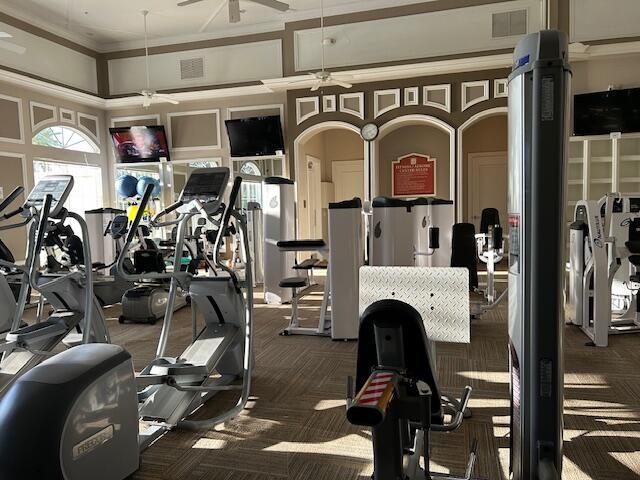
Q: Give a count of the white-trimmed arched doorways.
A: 3